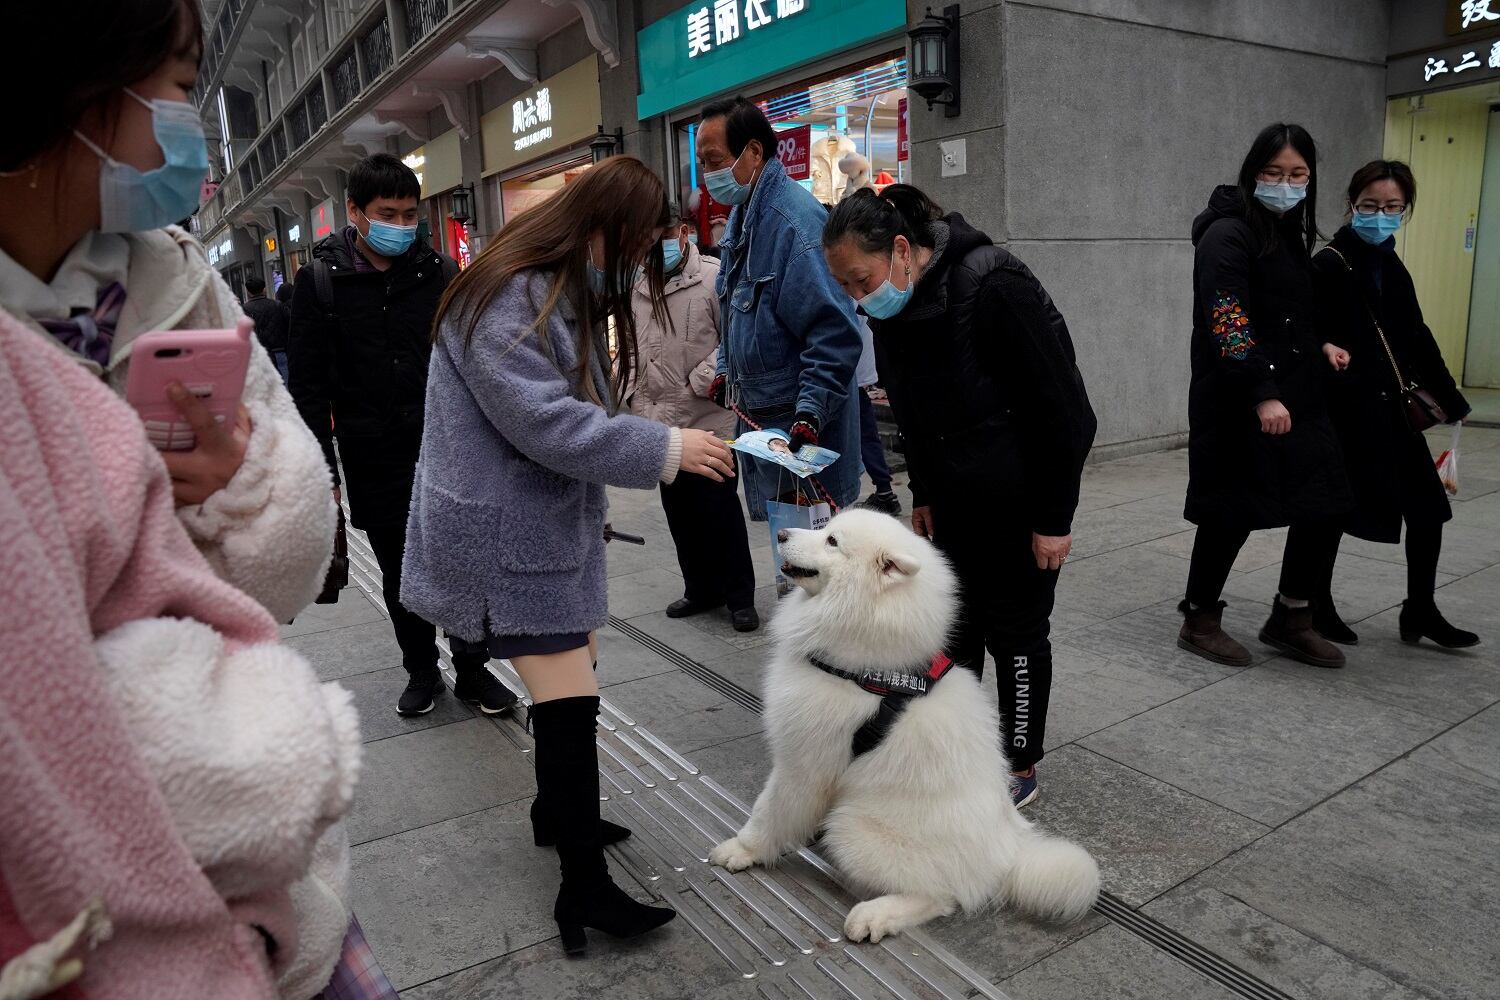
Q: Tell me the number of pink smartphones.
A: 1